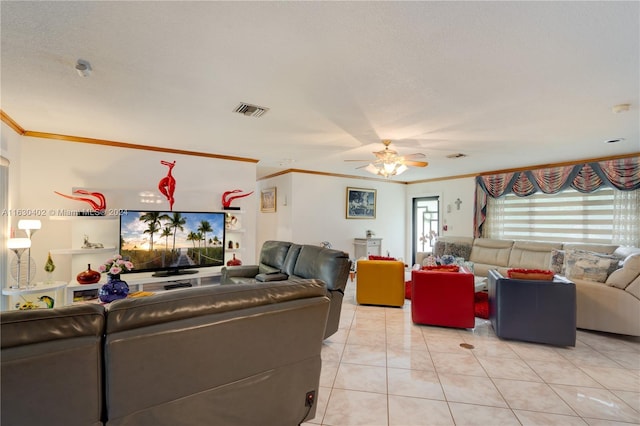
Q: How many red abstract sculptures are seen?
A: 3